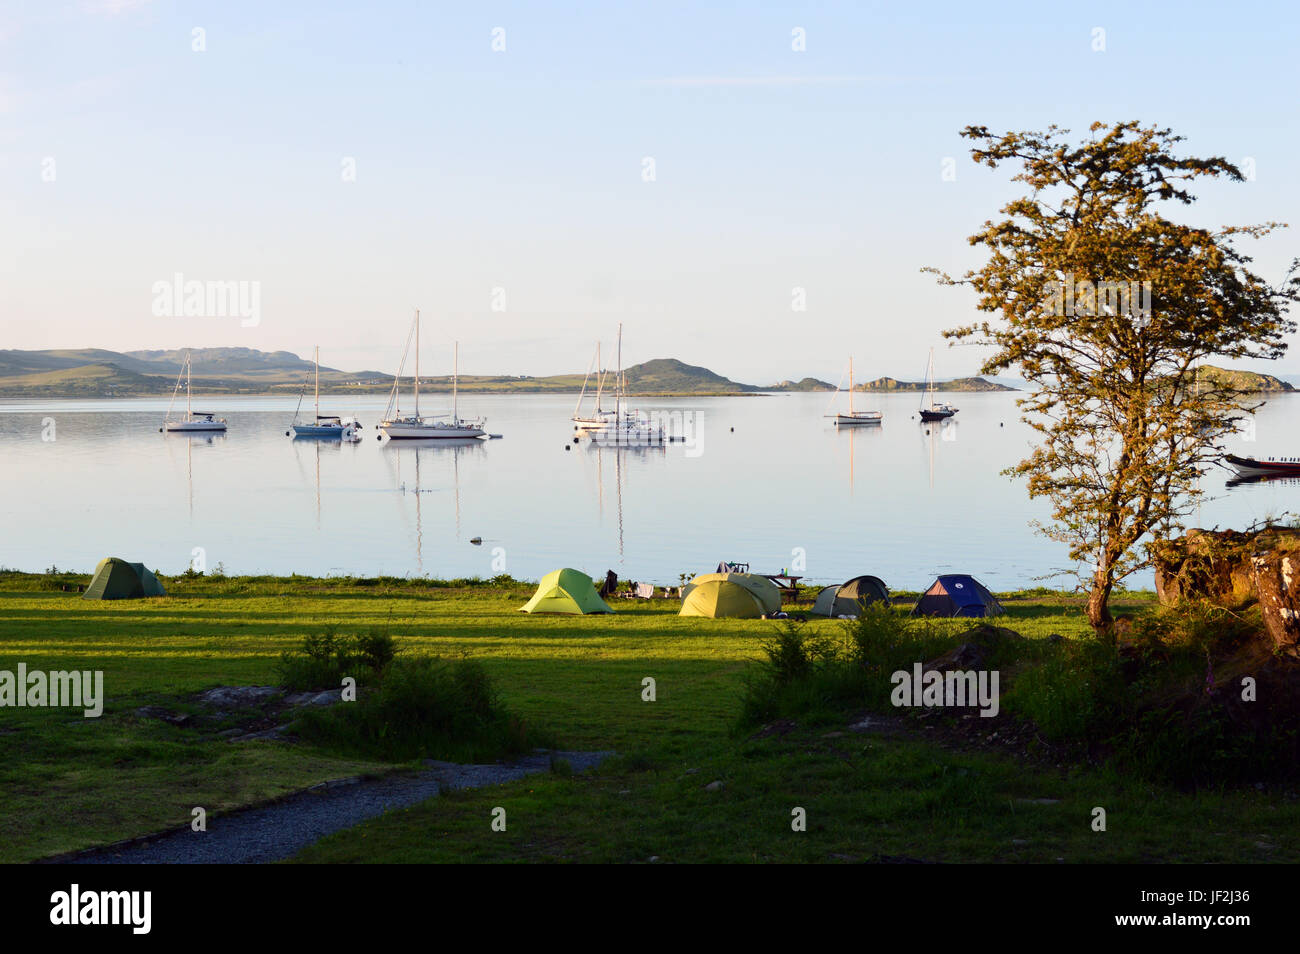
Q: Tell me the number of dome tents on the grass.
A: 5